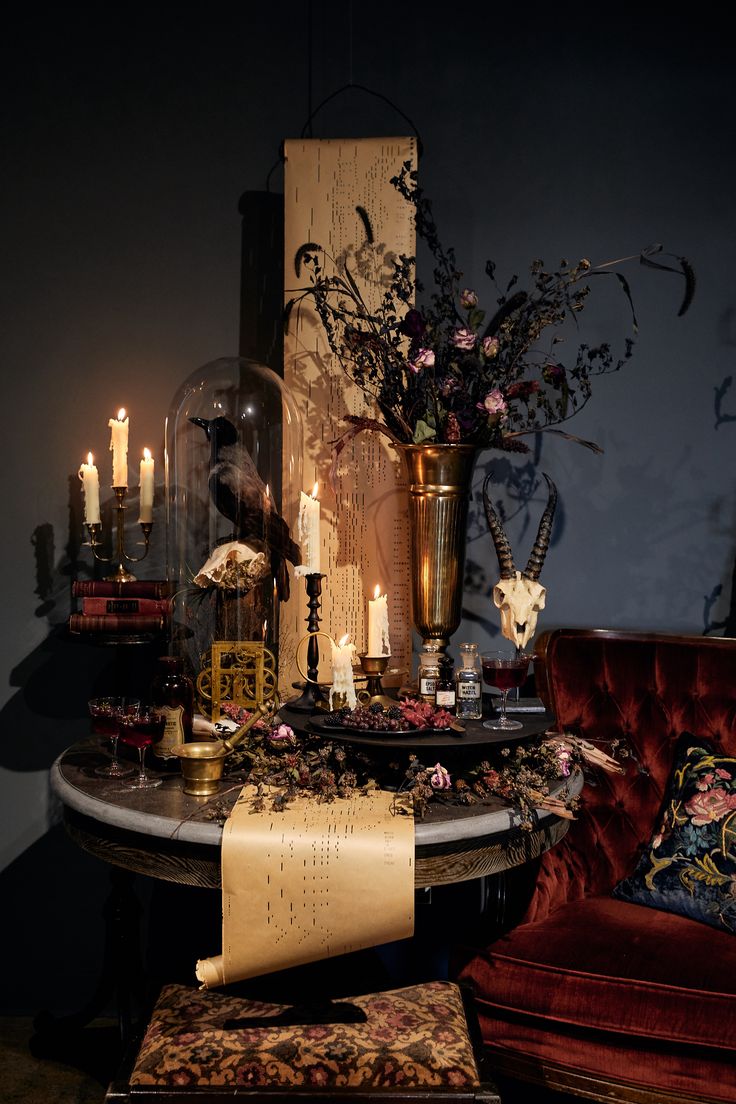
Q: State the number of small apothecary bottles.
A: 3